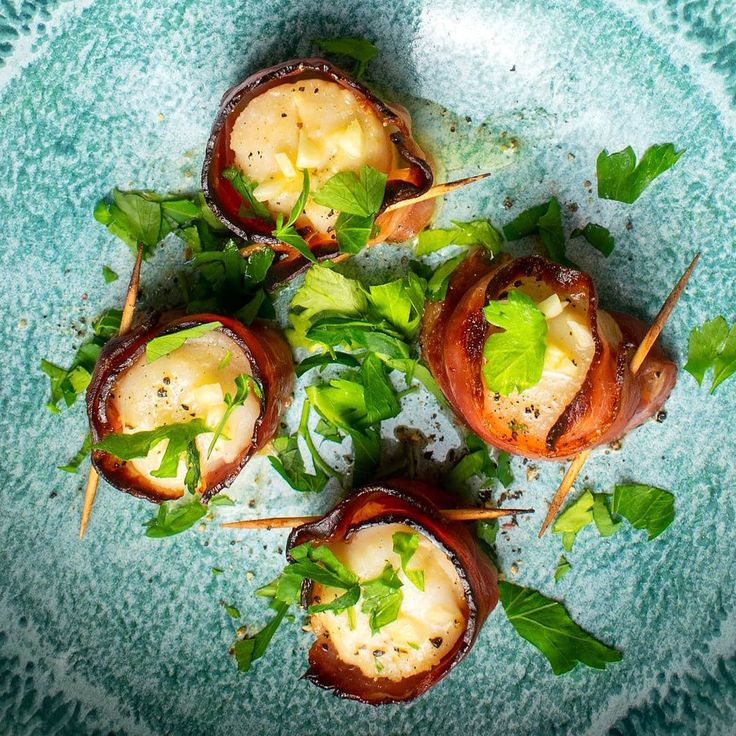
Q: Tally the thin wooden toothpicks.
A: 4